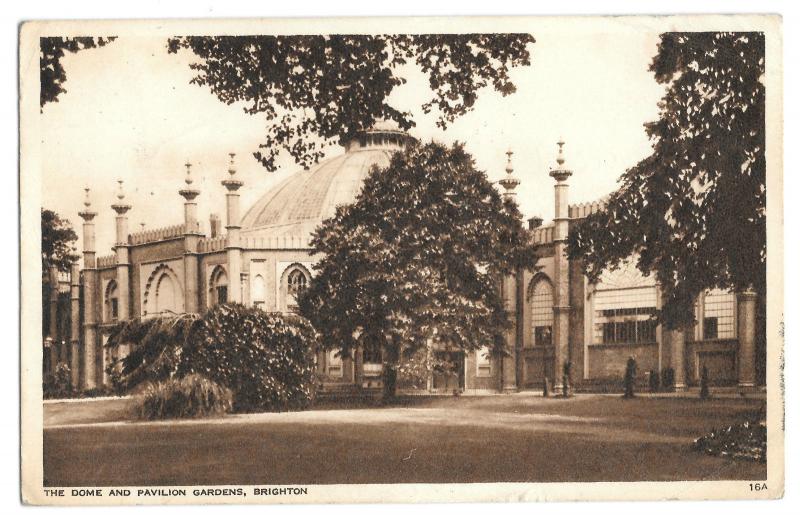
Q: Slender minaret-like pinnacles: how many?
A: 6